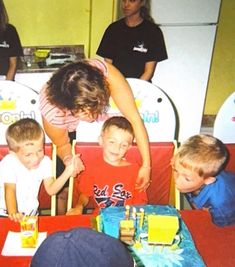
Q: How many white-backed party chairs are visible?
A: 3